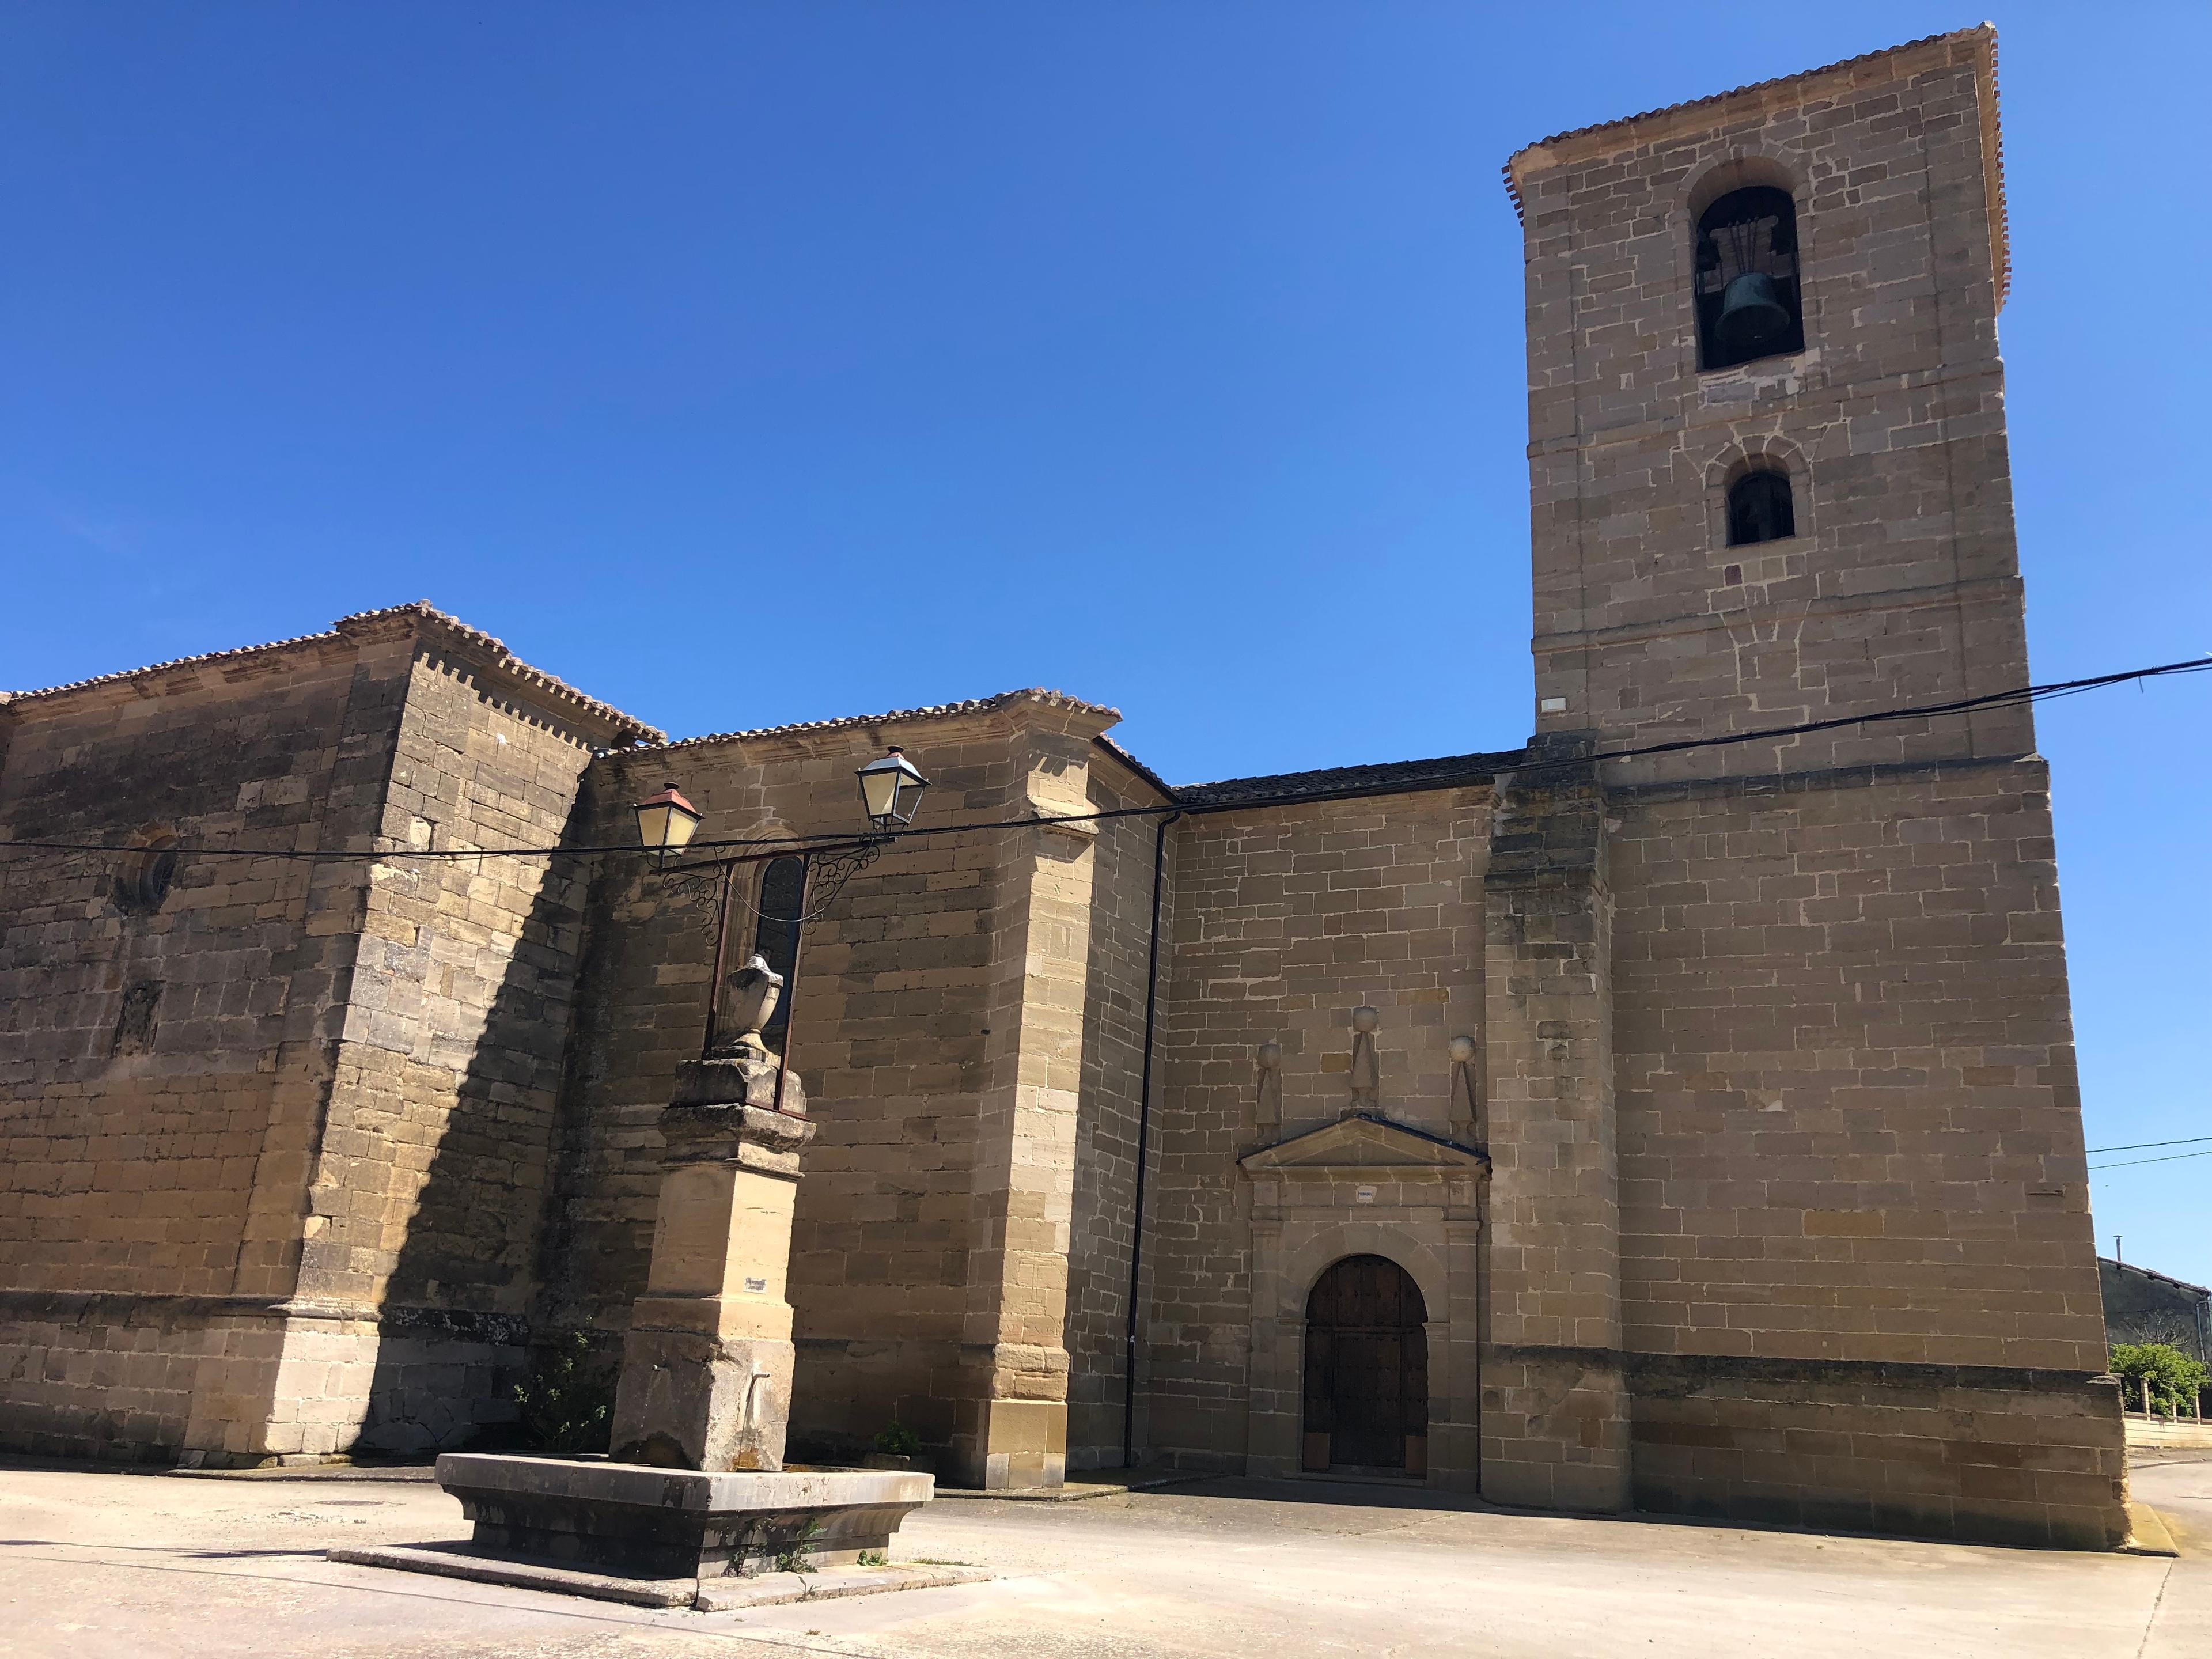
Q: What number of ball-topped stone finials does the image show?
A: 3